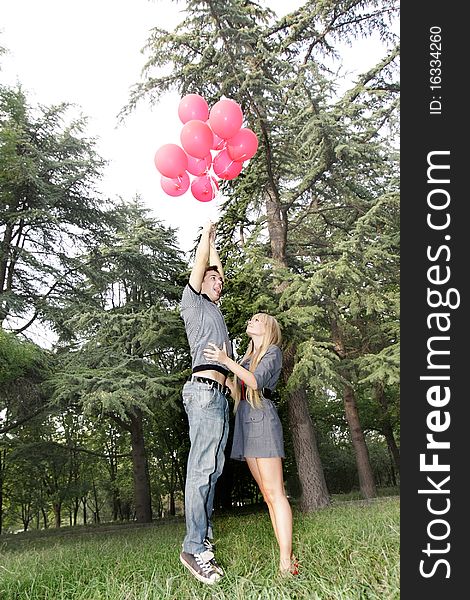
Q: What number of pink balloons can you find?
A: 10